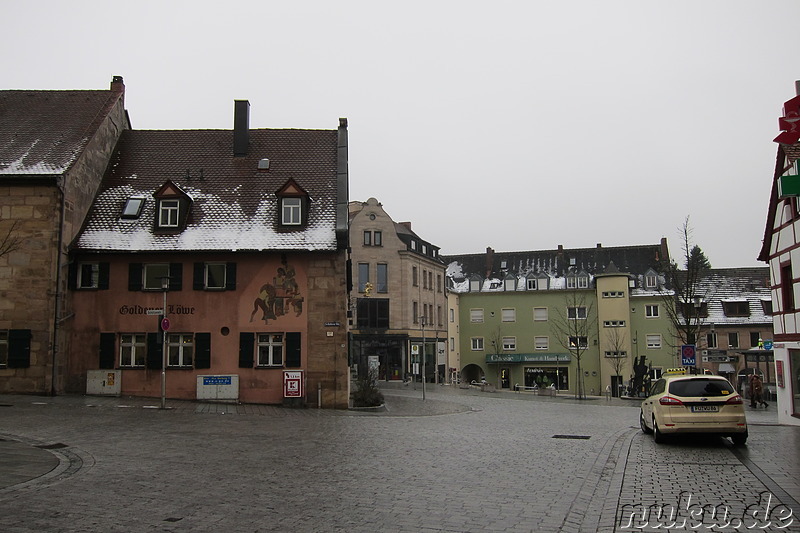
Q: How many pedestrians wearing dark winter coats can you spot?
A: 2